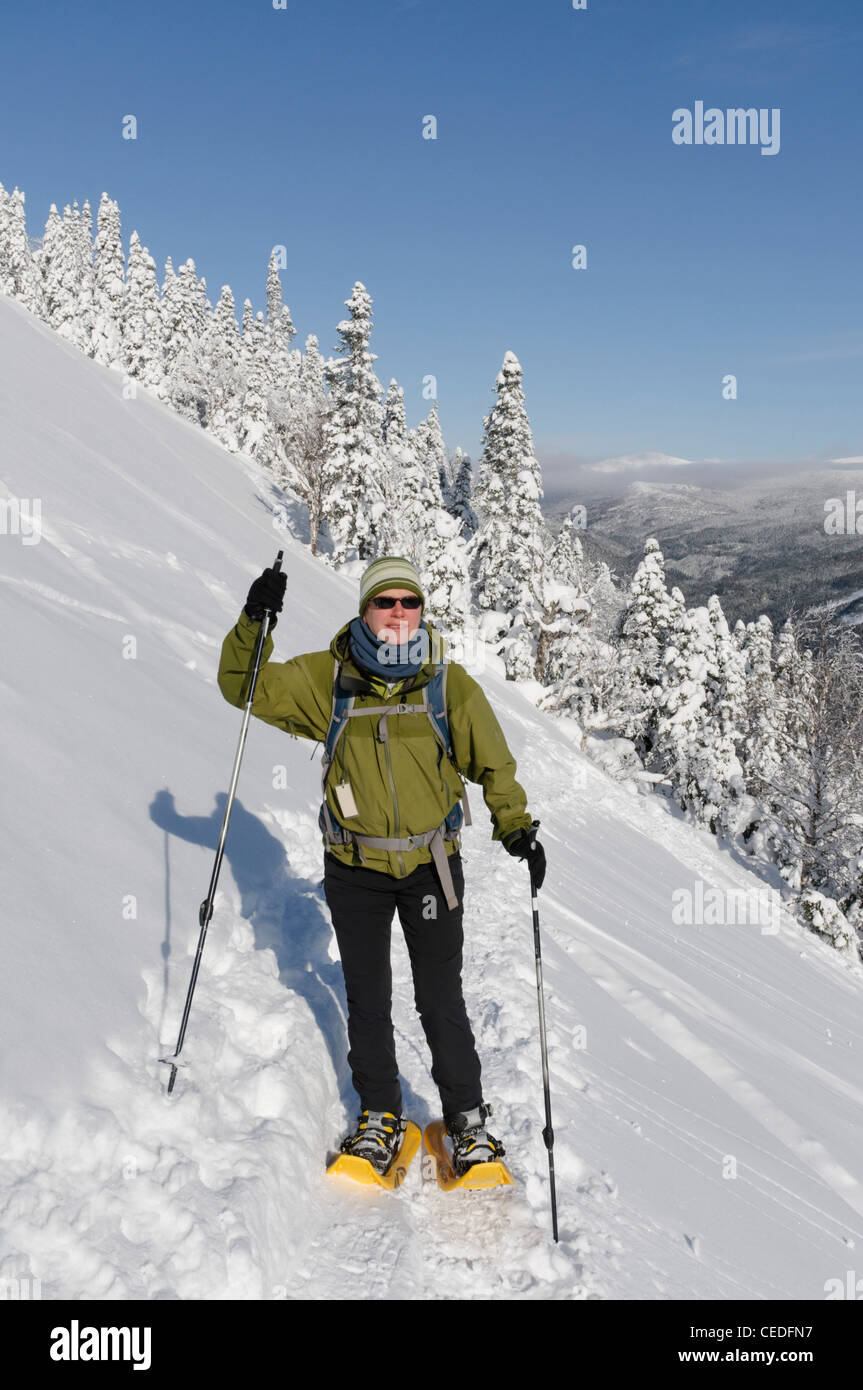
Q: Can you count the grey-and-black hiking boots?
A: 2